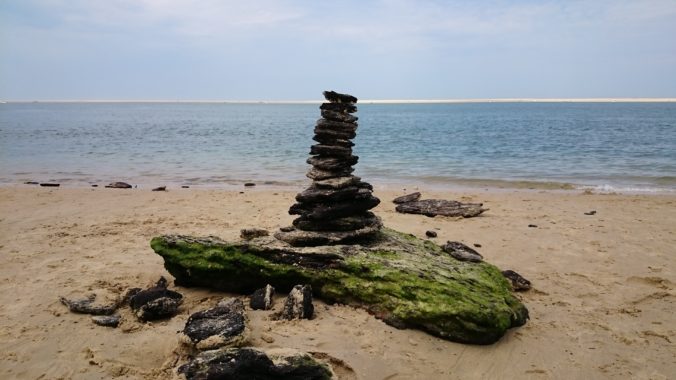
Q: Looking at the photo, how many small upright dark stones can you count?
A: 2